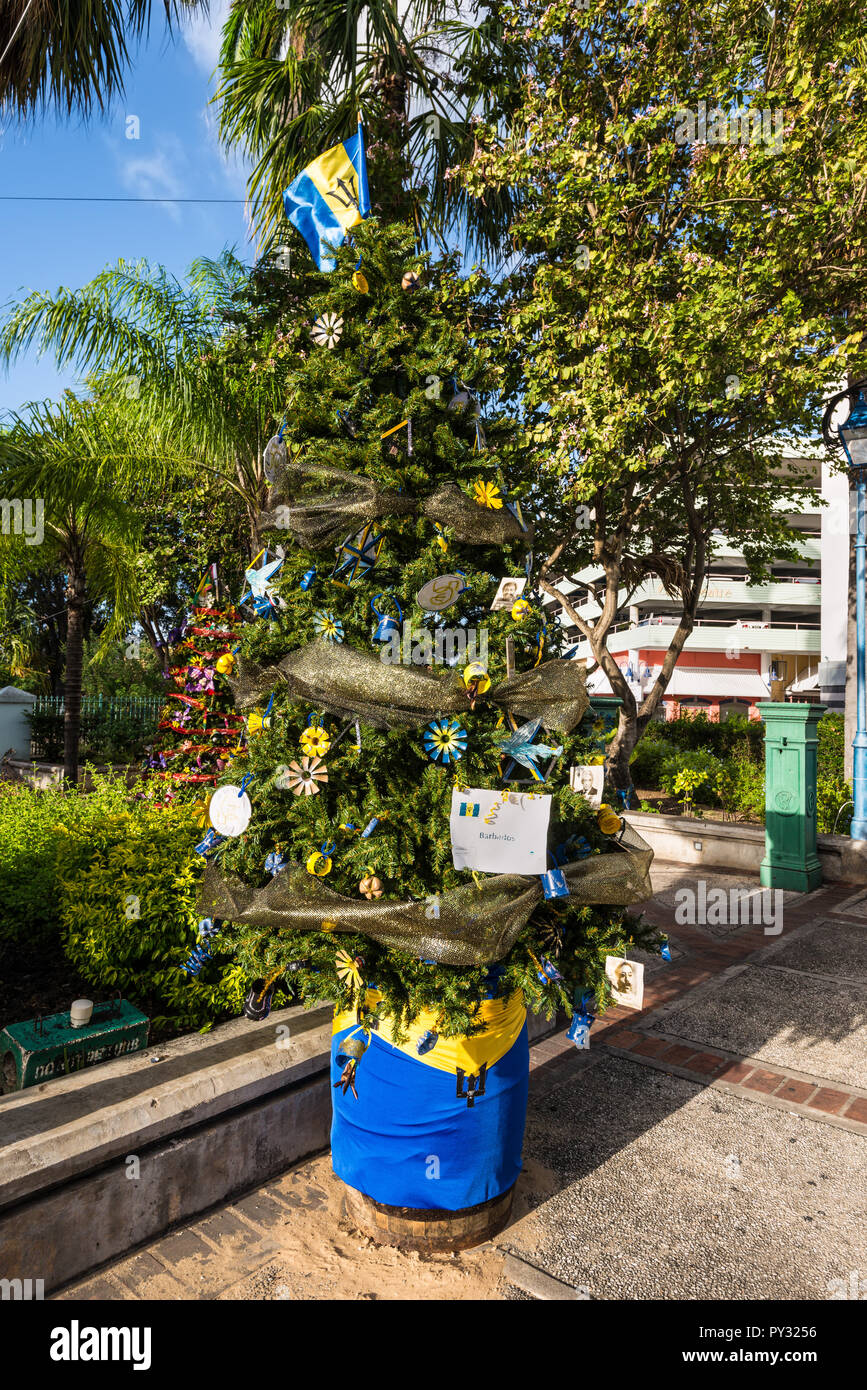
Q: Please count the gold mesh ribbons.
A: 3